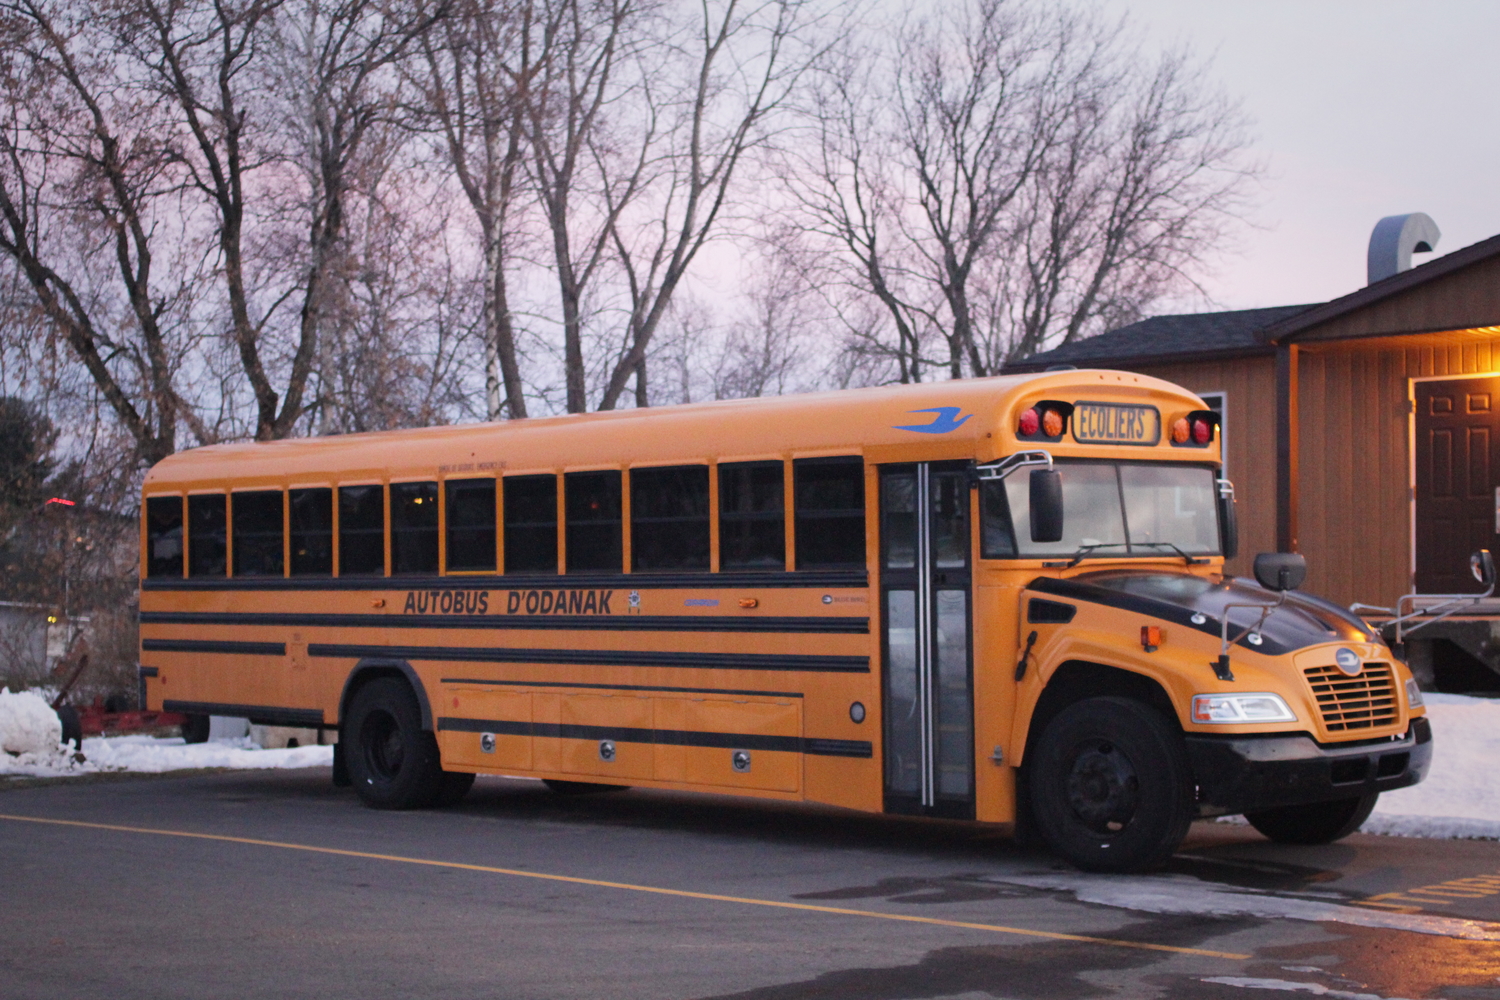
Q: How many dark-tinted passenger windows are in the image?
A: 12